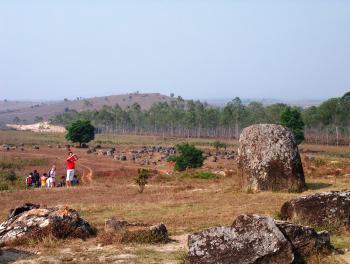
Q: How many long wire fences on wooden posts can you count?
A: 0